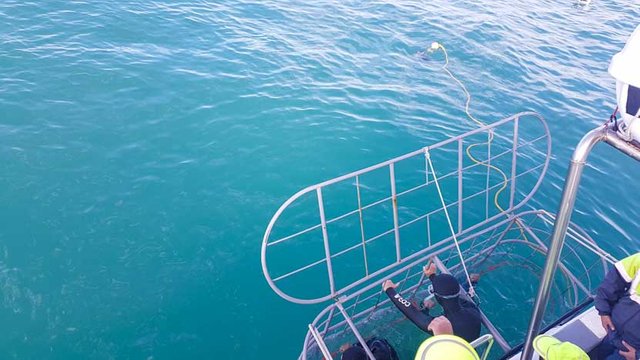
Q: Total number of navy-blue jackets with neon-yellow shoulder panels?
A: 1